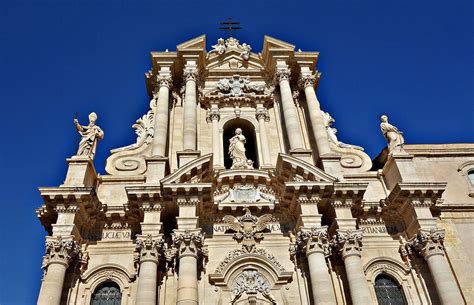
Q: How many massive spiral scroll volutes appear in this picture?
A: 2